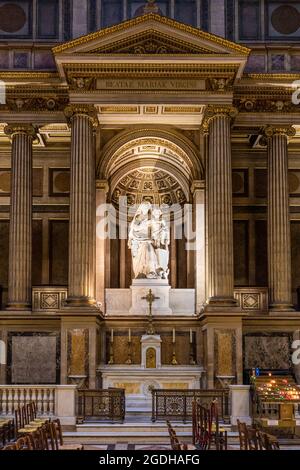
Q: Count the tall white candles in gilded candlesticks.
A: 4